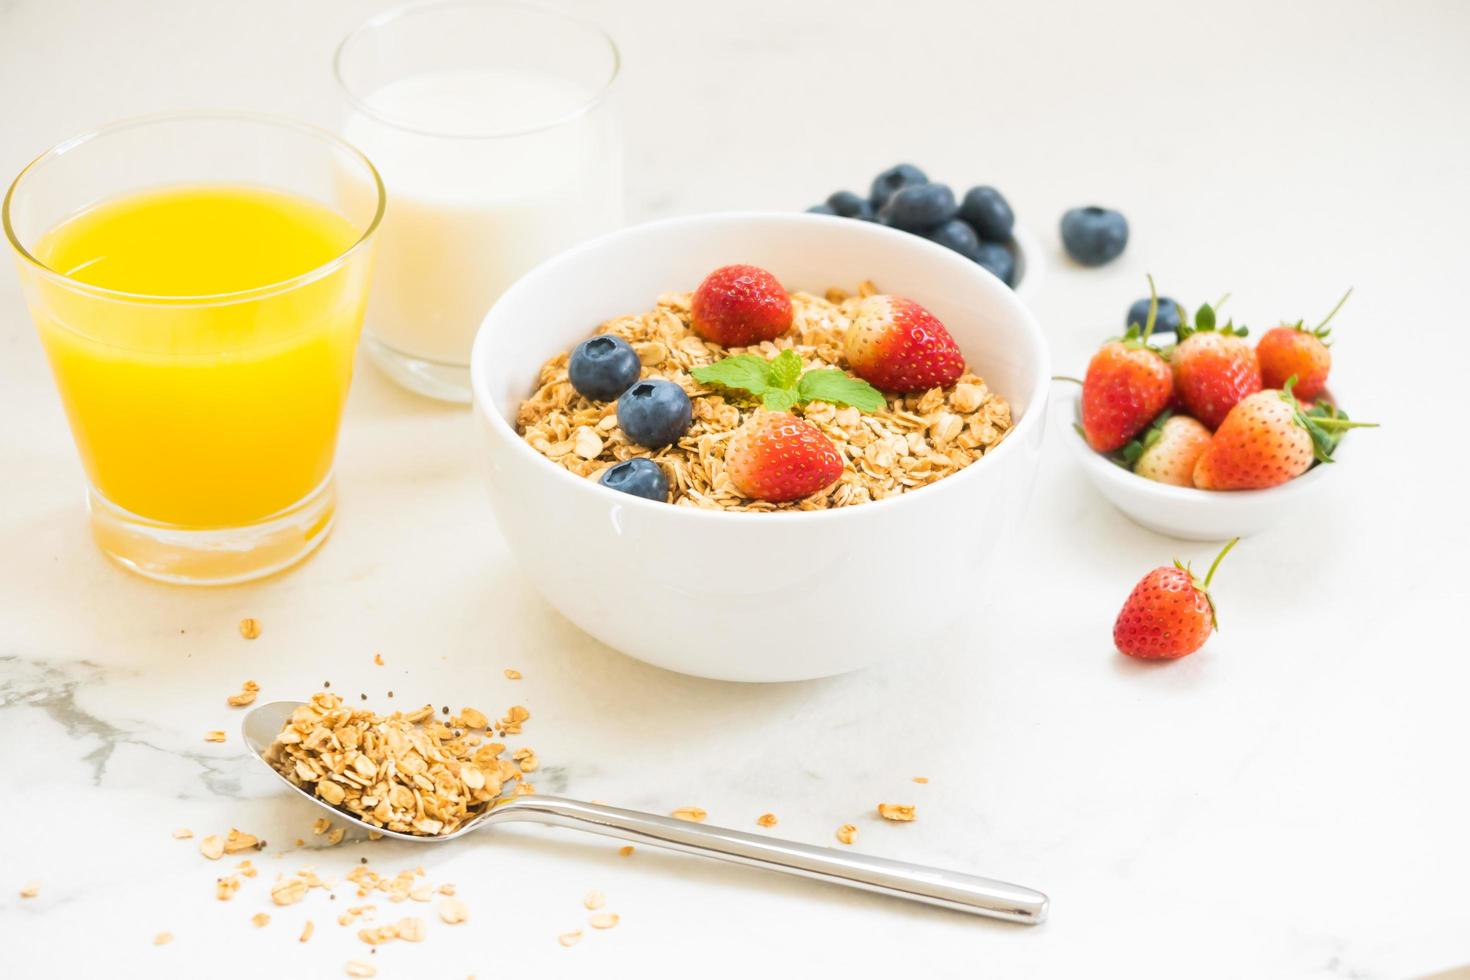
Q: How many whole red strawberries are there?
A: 9